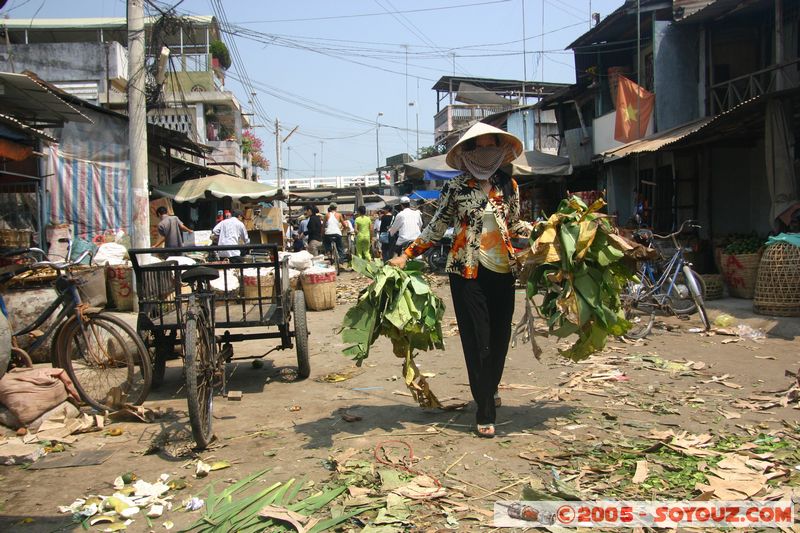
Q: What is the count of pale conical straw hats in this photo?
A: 1